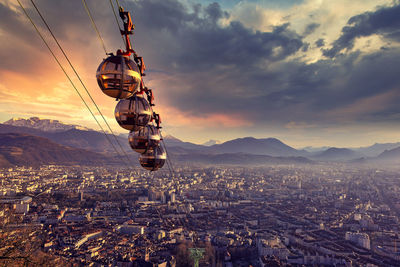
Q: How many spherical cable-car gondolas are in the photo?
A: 4